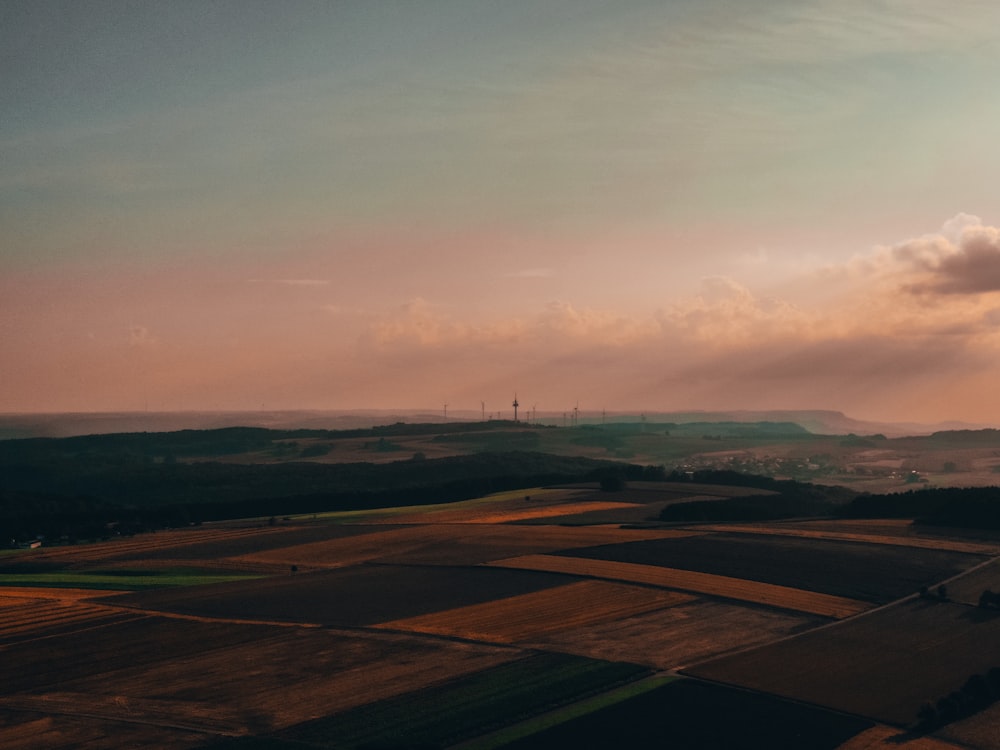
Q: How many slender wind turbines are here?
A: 11